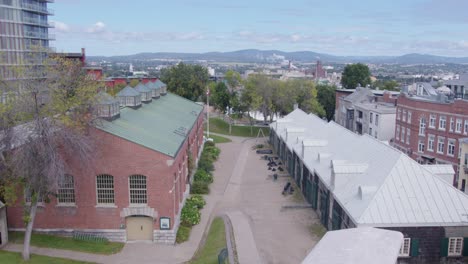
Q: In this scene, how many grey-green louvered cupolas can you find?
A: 5